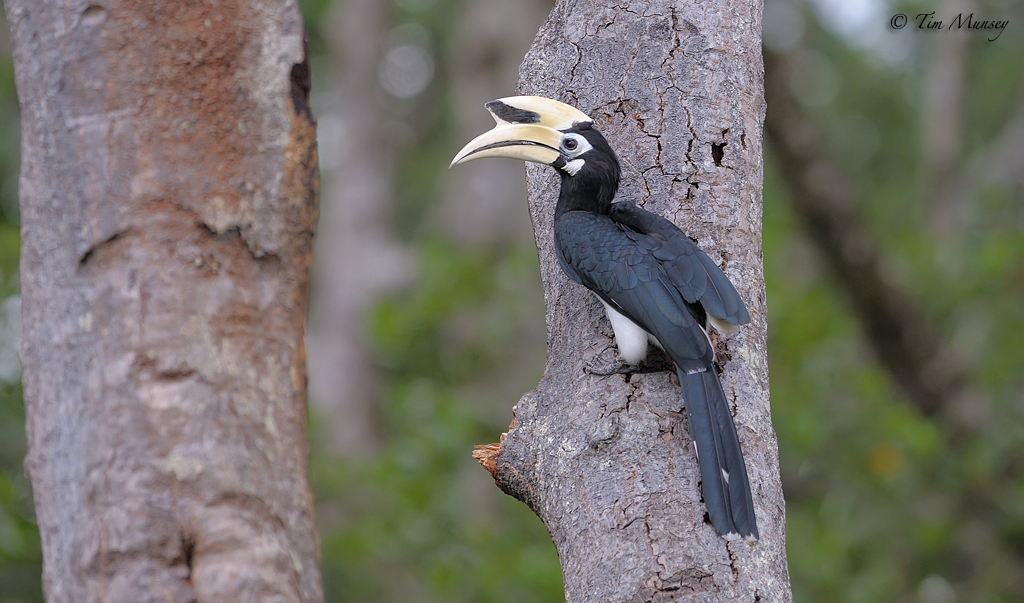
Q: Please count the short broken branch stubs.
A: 1